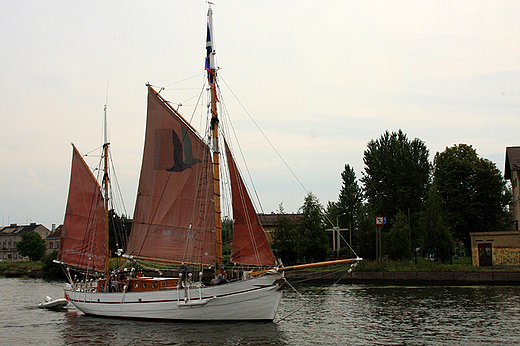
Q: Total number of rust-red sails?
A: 3